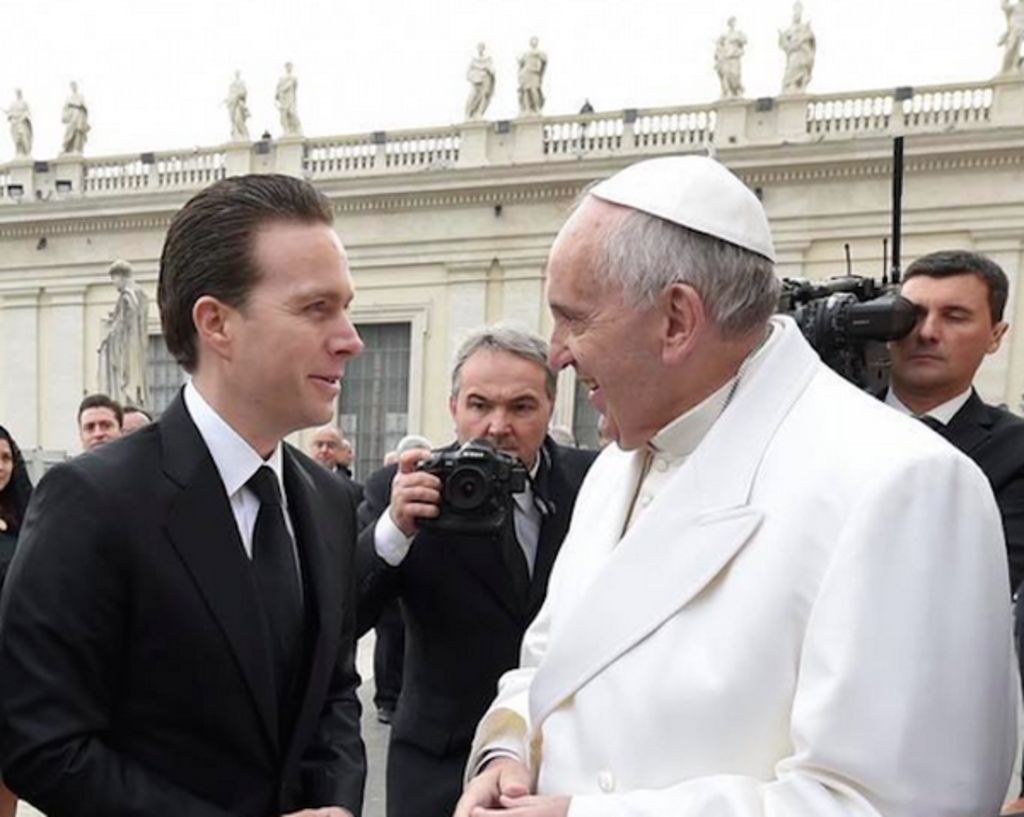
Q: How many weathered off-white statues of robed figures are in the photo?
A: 10